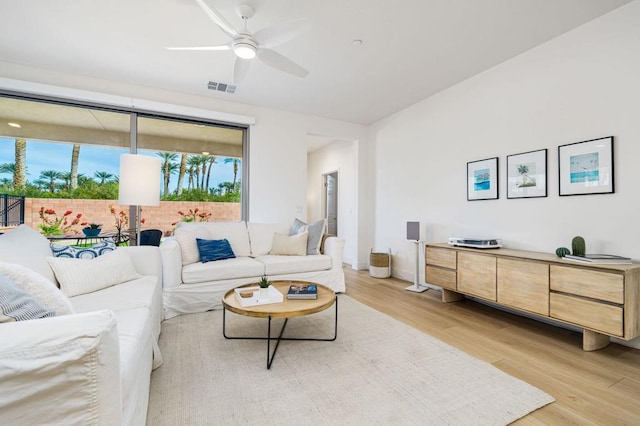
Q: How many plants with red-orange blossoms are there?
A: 3